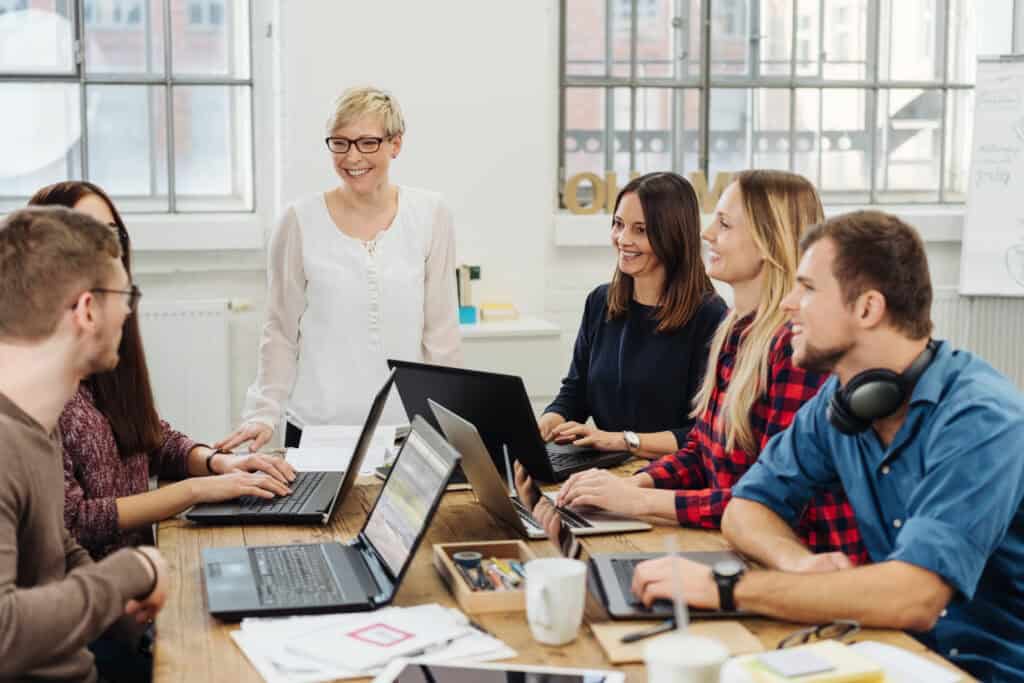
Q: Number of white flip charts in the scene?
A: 1